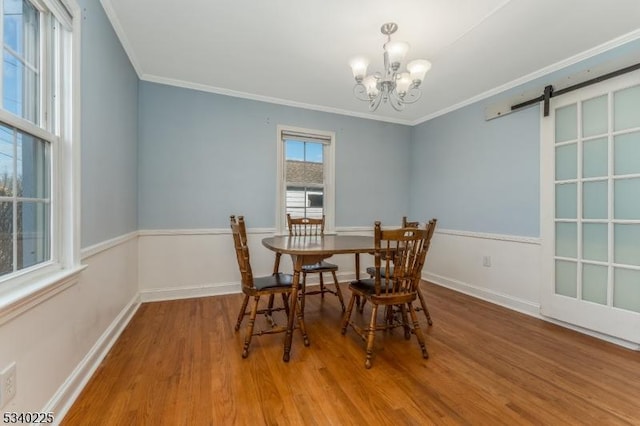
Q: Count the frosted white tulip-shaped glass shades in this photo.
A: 5